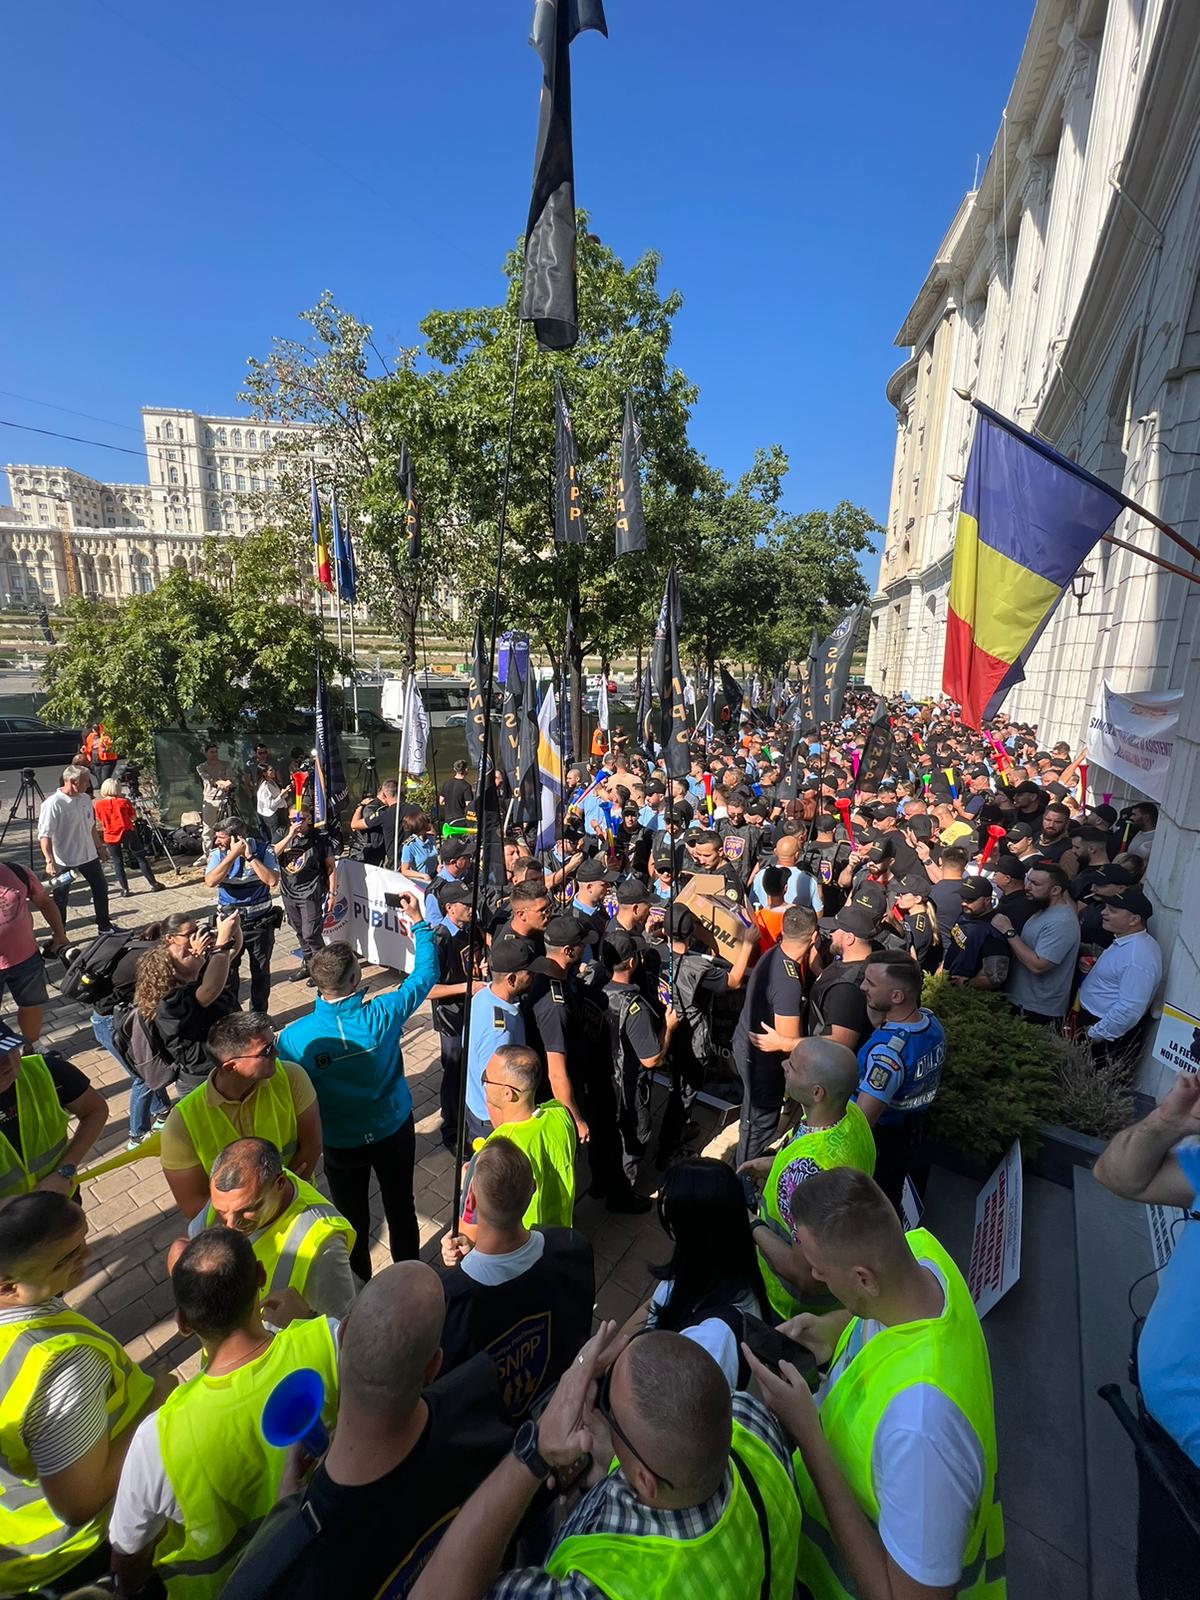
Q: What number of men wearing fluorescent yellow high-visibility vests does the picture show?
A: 9